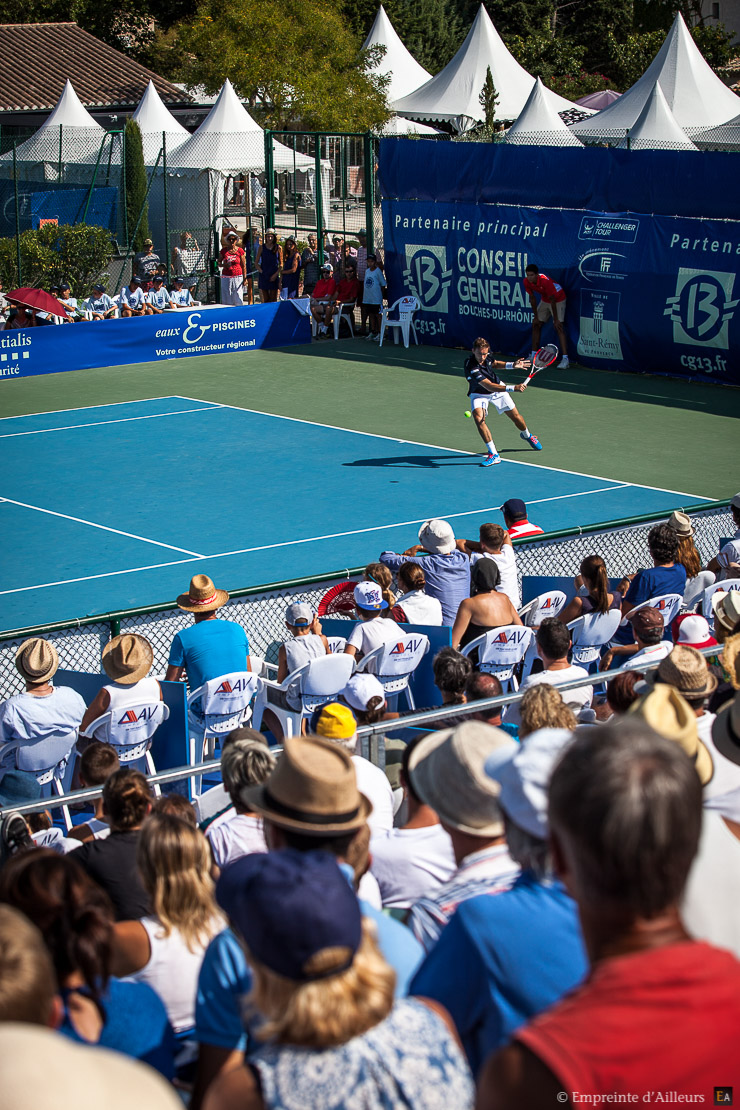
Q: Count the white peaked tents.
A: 8